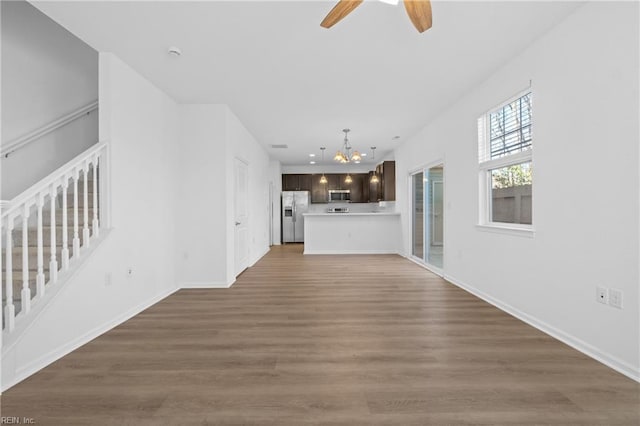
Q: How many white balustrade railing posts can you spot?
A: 8